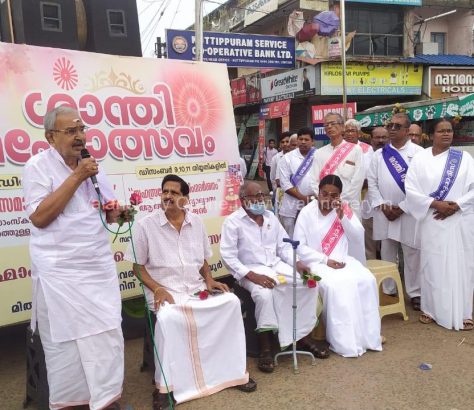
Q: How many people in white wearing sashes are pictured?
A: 6